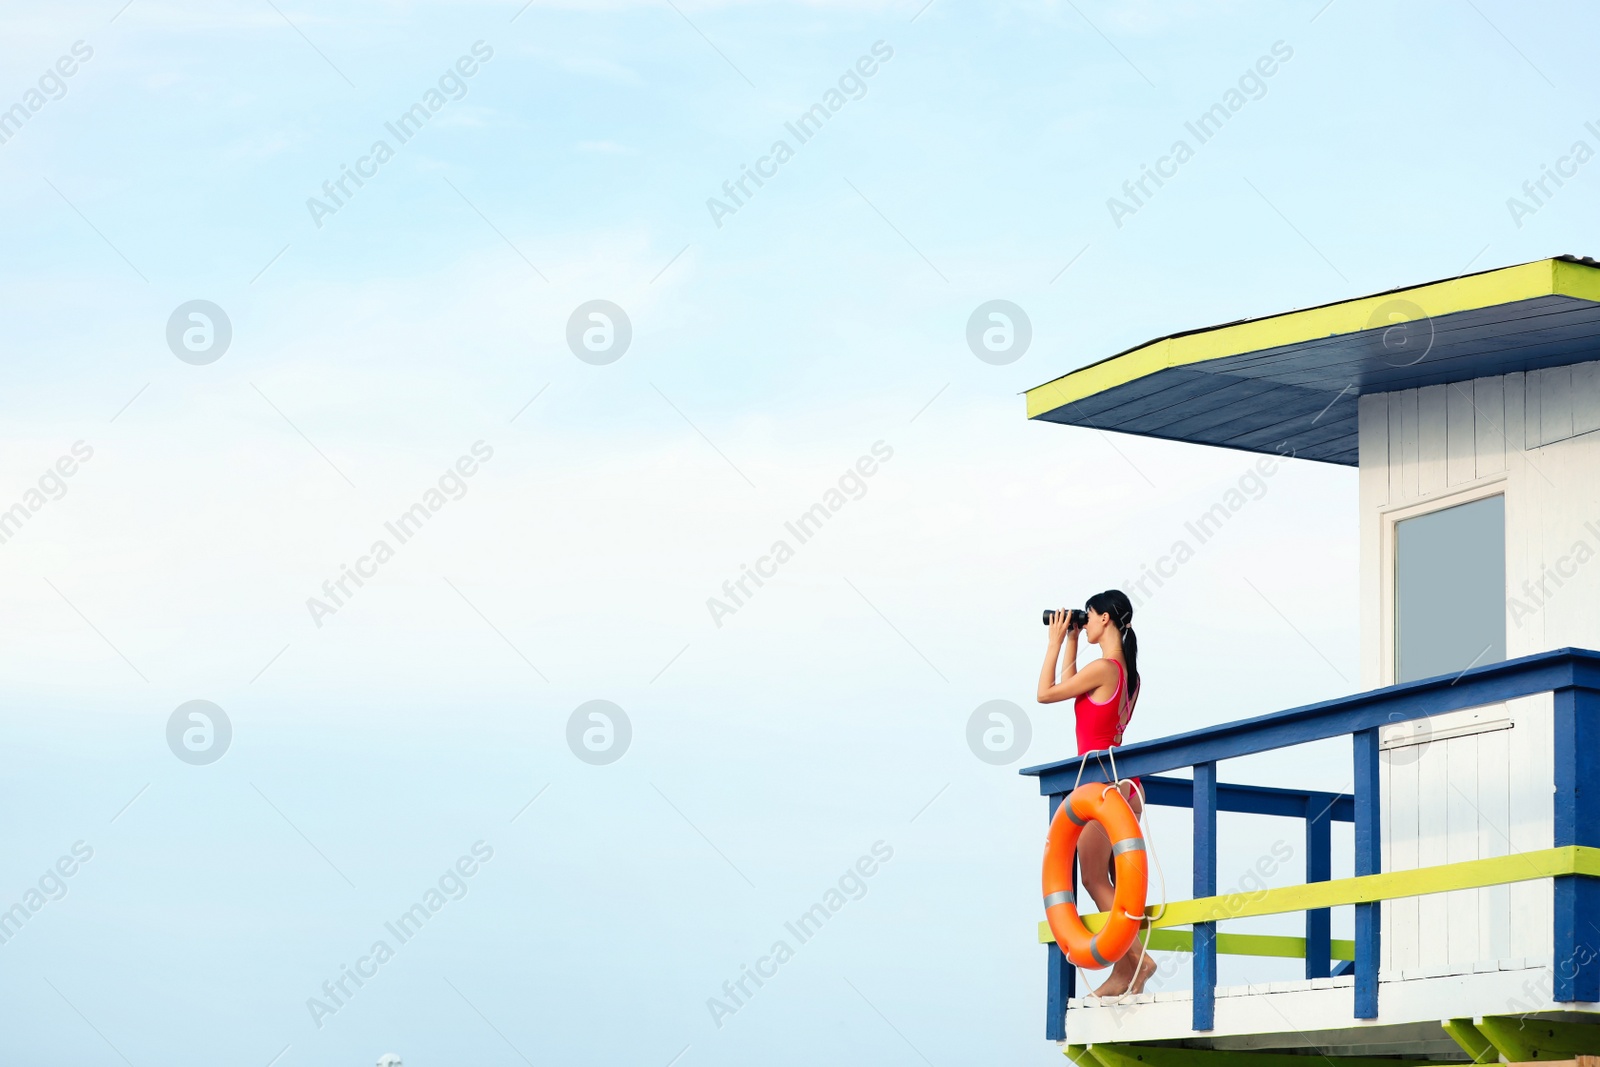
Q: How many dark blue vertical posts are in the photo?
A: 5